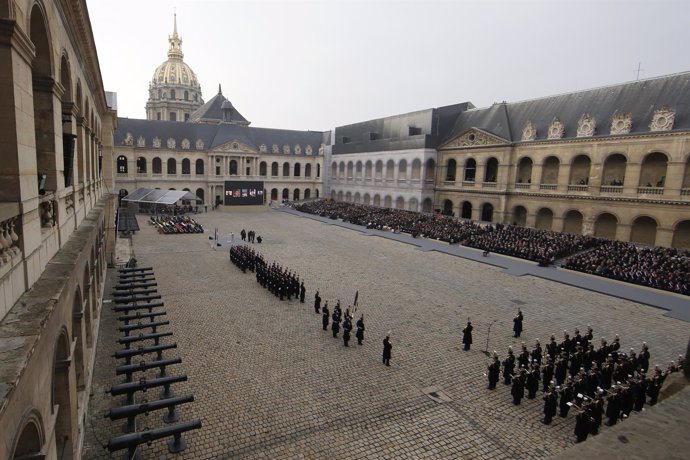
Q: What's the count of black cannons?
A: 15